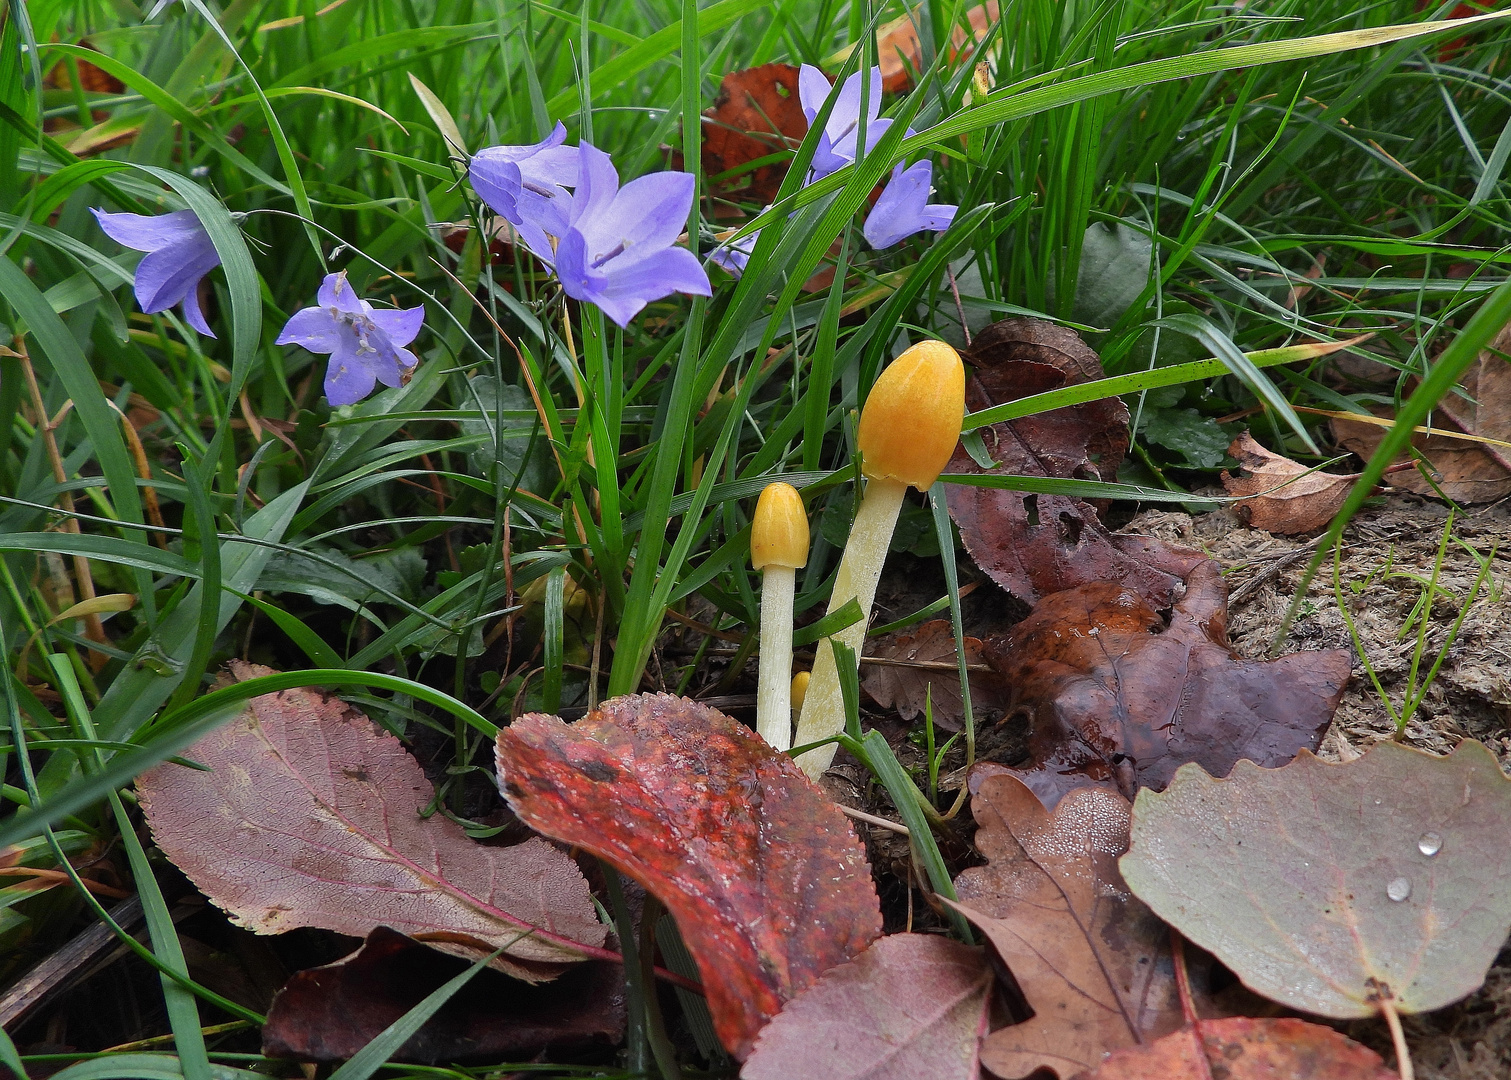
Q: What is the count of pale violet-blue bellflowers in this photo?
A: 7